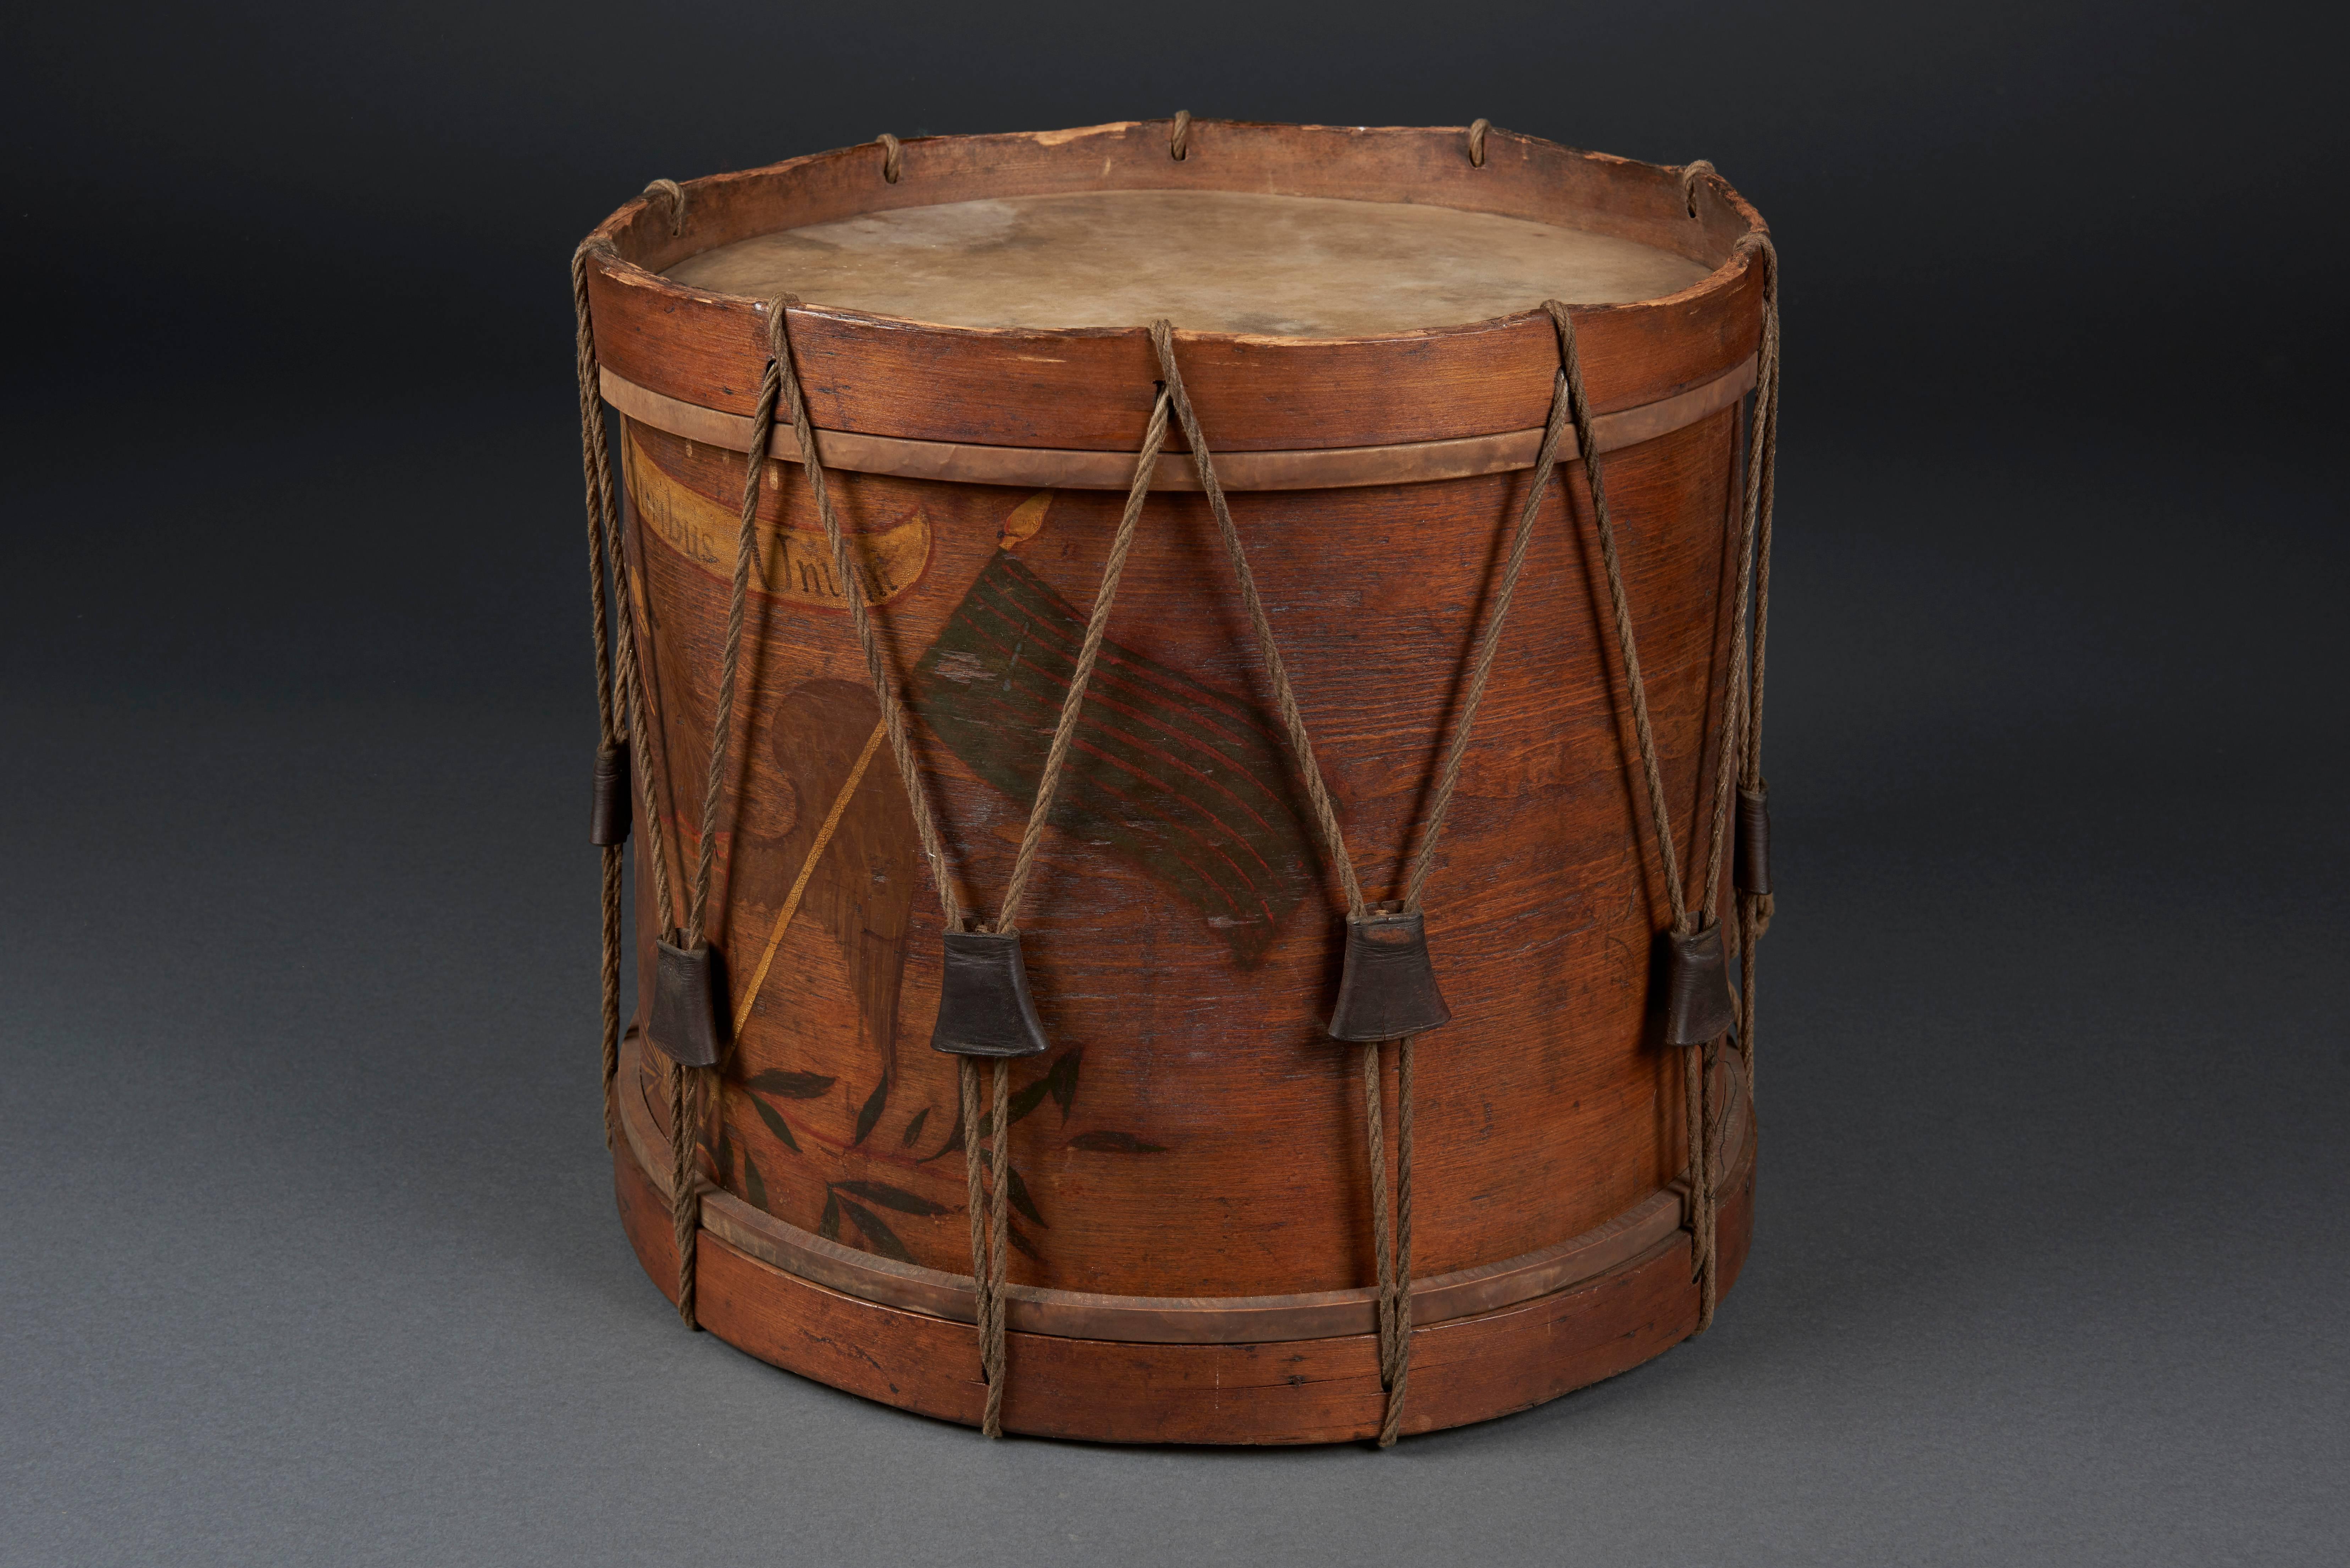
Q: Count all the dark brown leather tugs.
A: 6